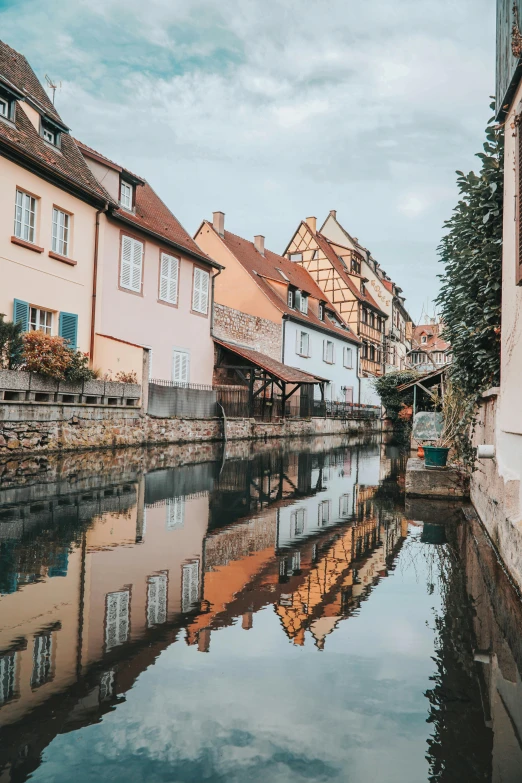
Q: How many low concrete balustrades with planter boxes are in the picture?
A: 1